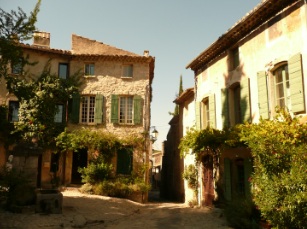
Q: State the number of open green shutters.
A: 12